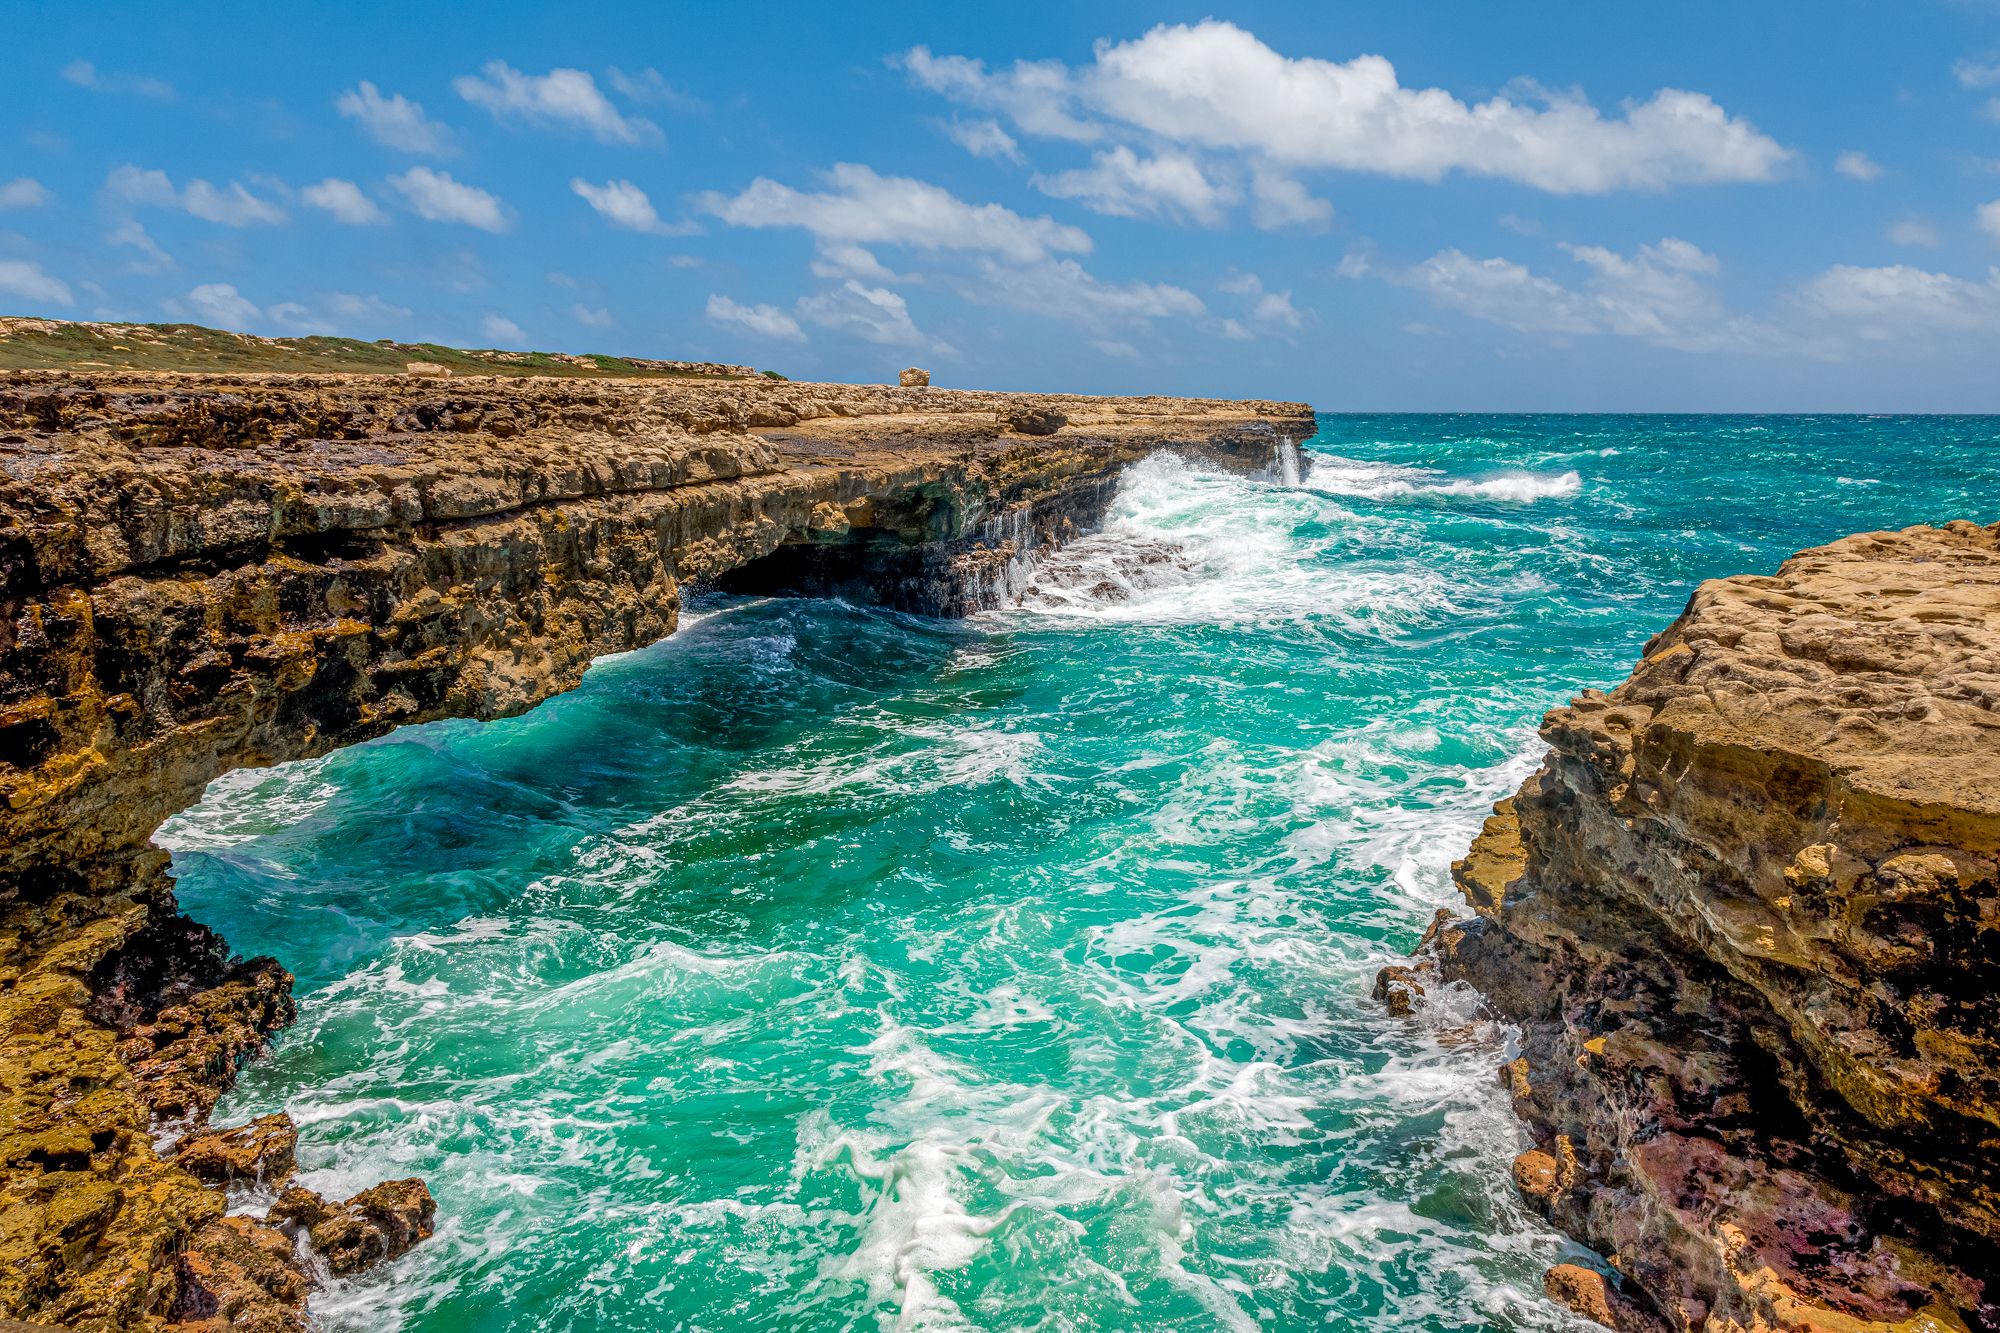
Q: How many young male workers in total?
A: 0